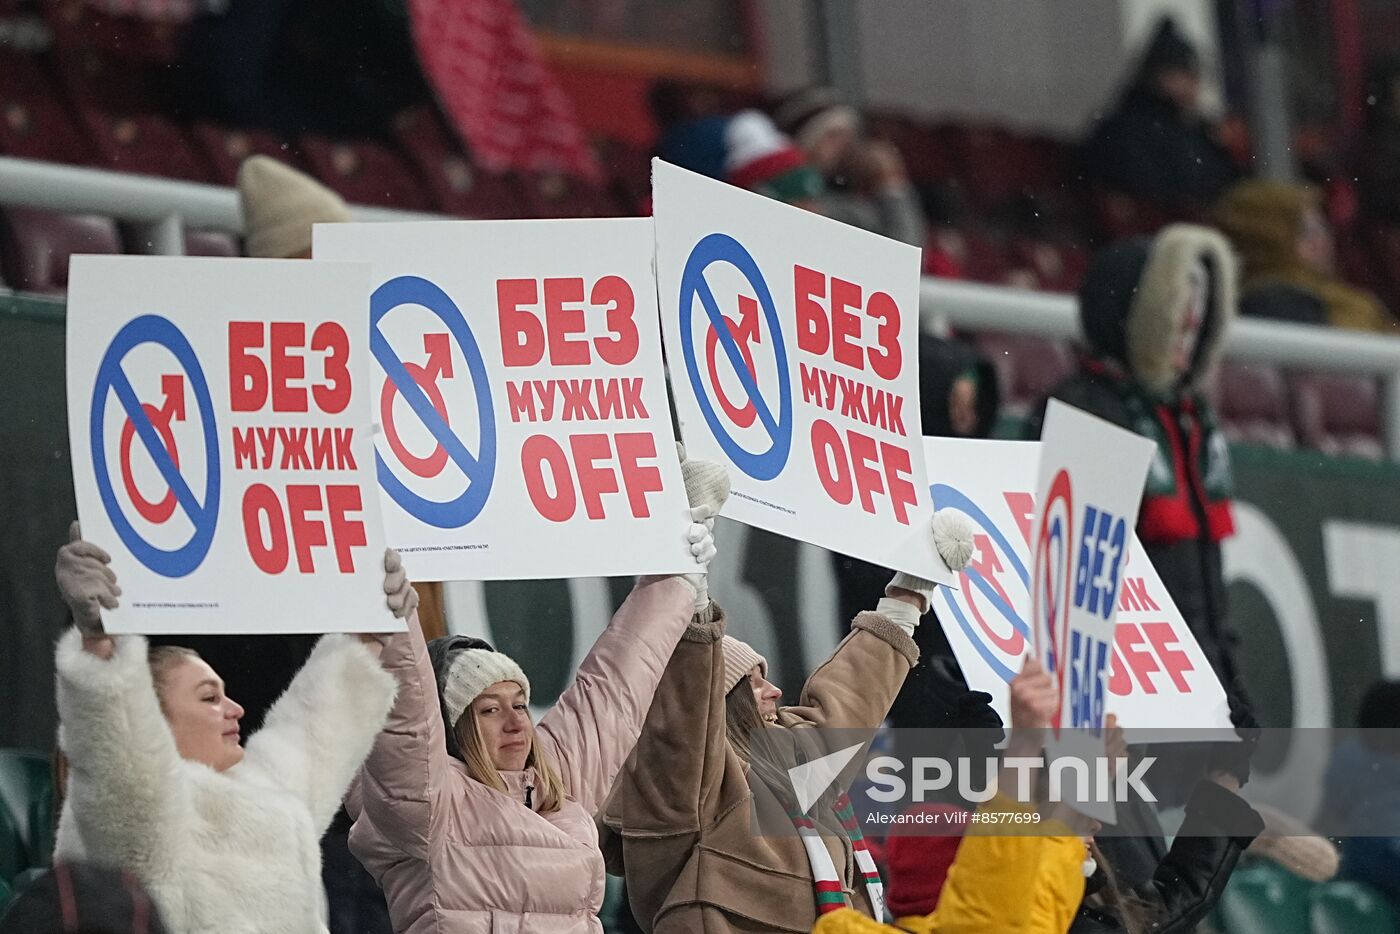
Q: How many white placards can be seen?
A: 5